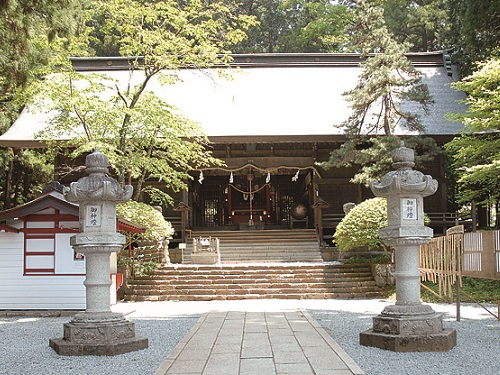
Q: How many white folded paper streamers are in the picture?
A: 4